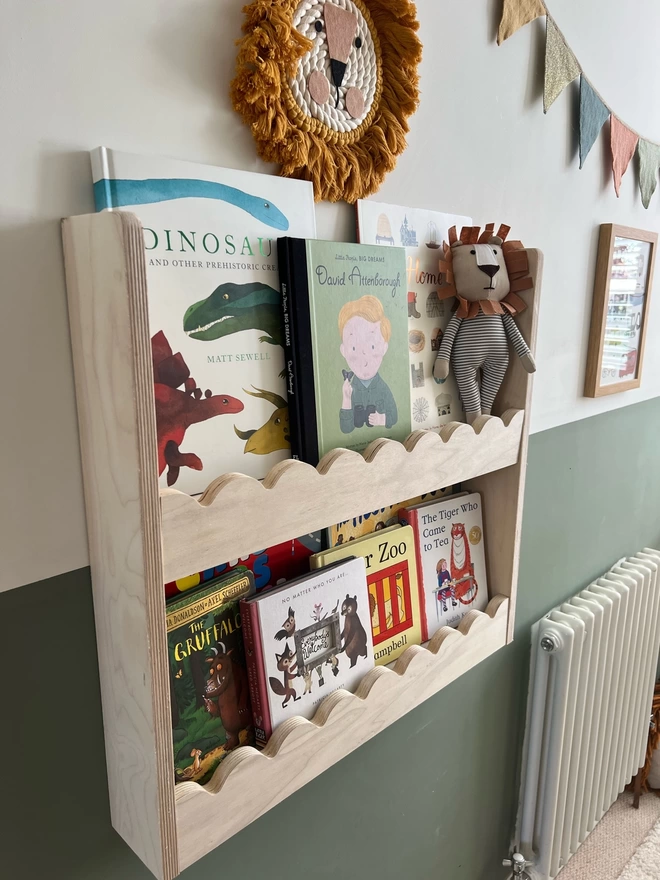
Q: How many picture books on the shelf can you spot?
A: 9